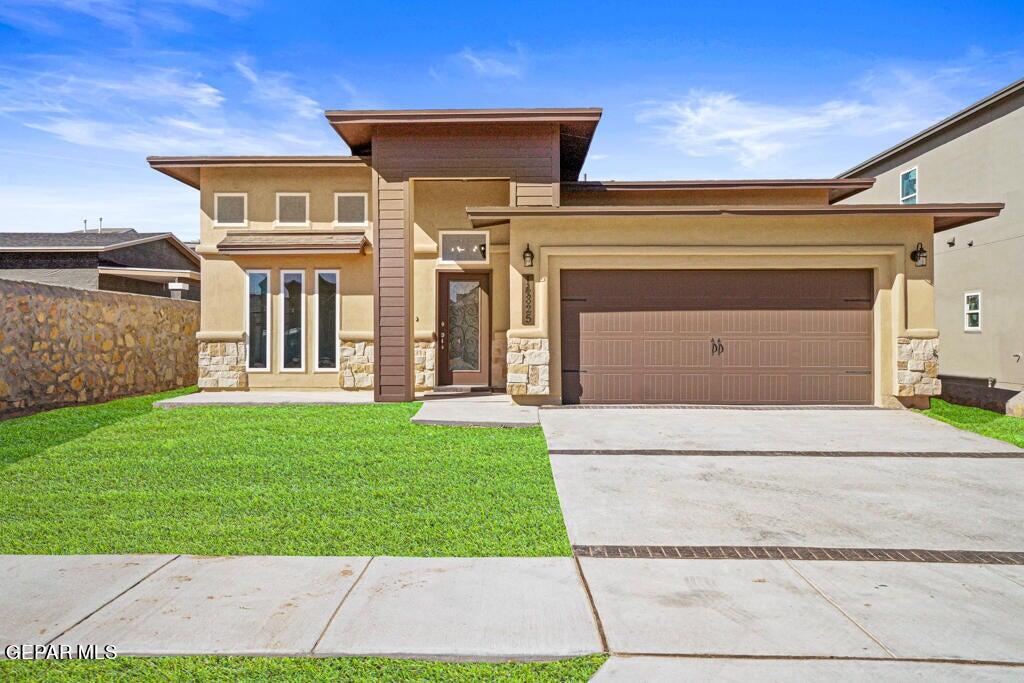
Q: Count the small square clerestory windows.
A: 3